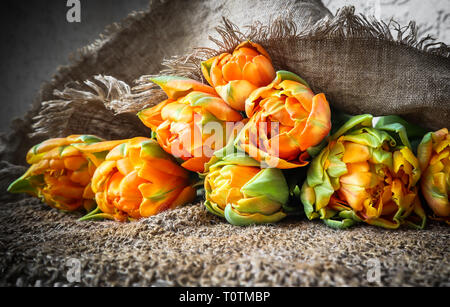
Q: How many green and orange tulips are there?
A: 8